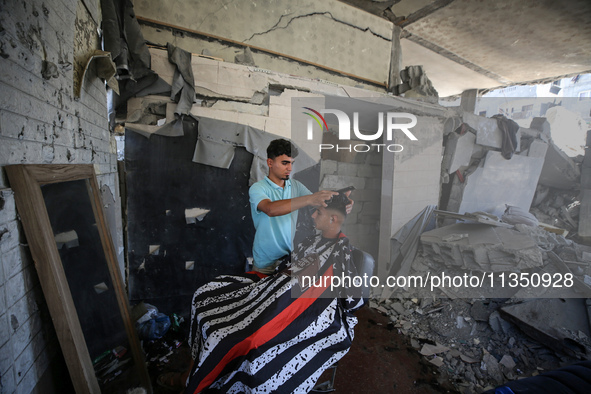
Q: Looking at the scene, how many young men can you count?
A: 2